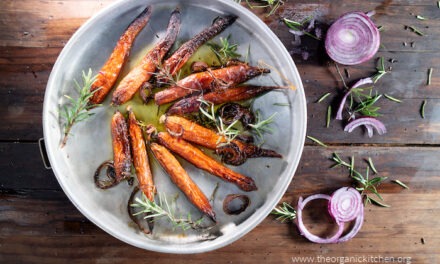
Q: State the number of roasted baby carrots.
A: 10